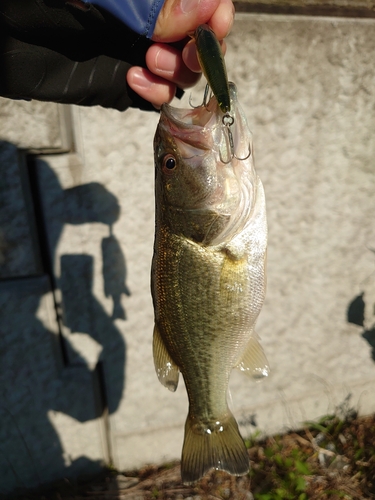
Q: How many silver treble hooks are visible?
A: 2